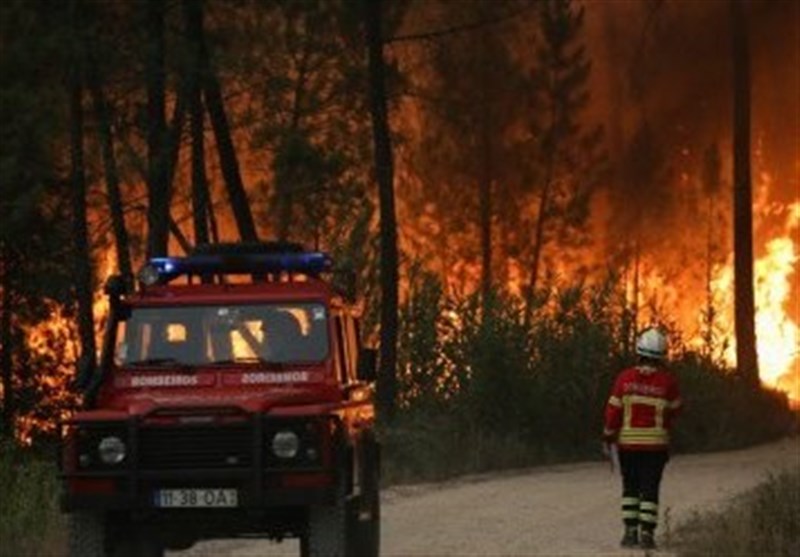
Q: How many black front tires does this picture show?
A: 2